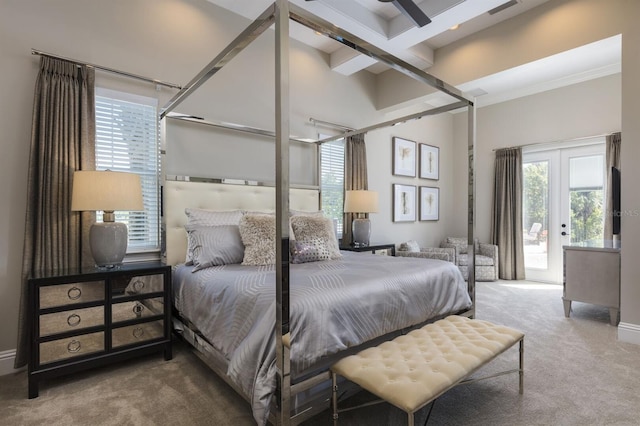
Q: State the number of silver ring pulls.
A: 6